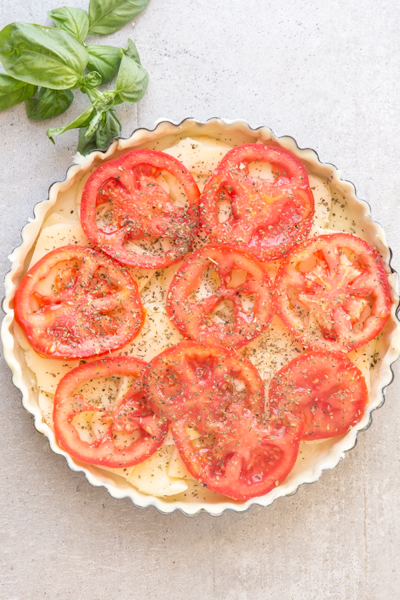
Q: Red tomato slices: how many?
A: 9